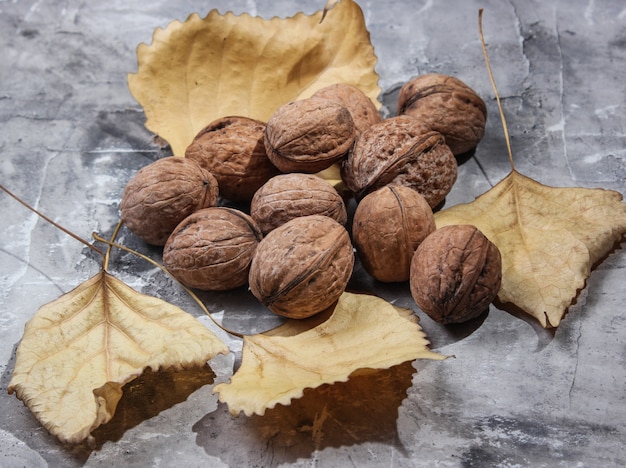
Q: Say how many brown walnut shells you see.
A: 11